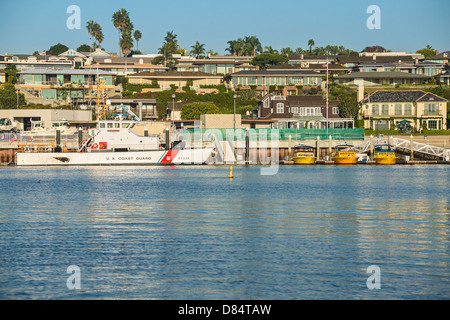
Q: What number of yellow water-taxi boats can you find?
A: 3